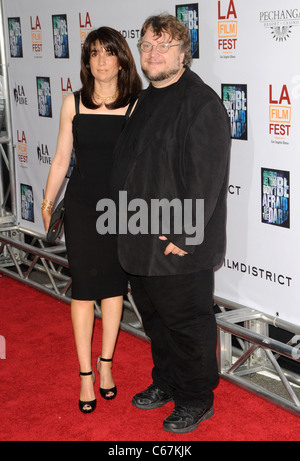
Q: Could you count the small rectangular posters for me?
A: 7